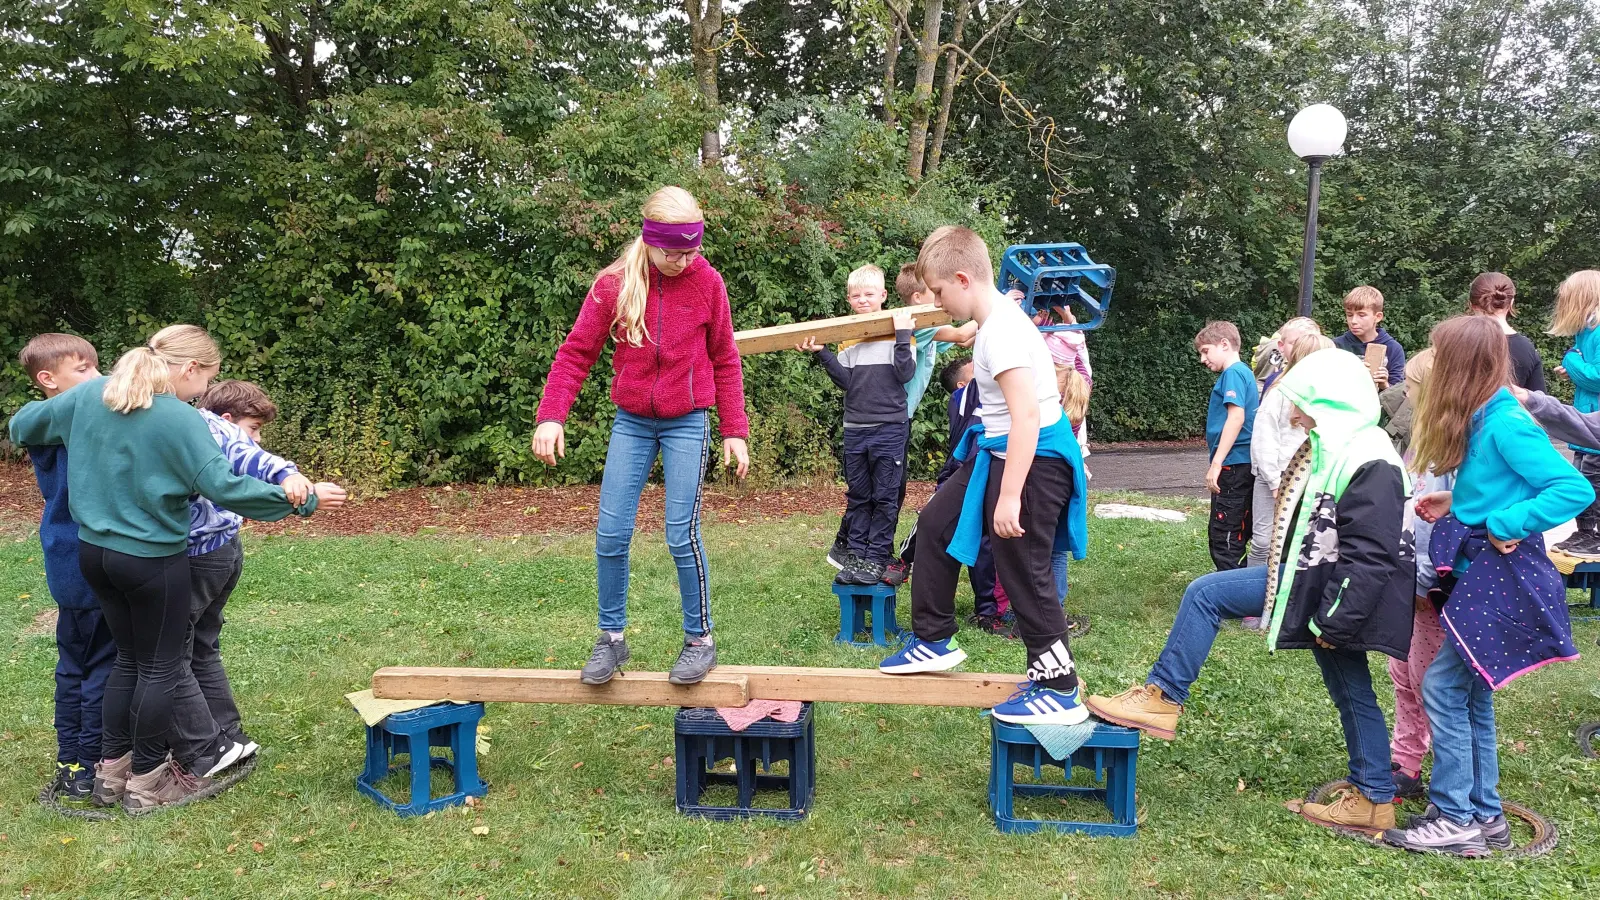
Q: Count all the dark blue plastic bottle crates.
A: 1